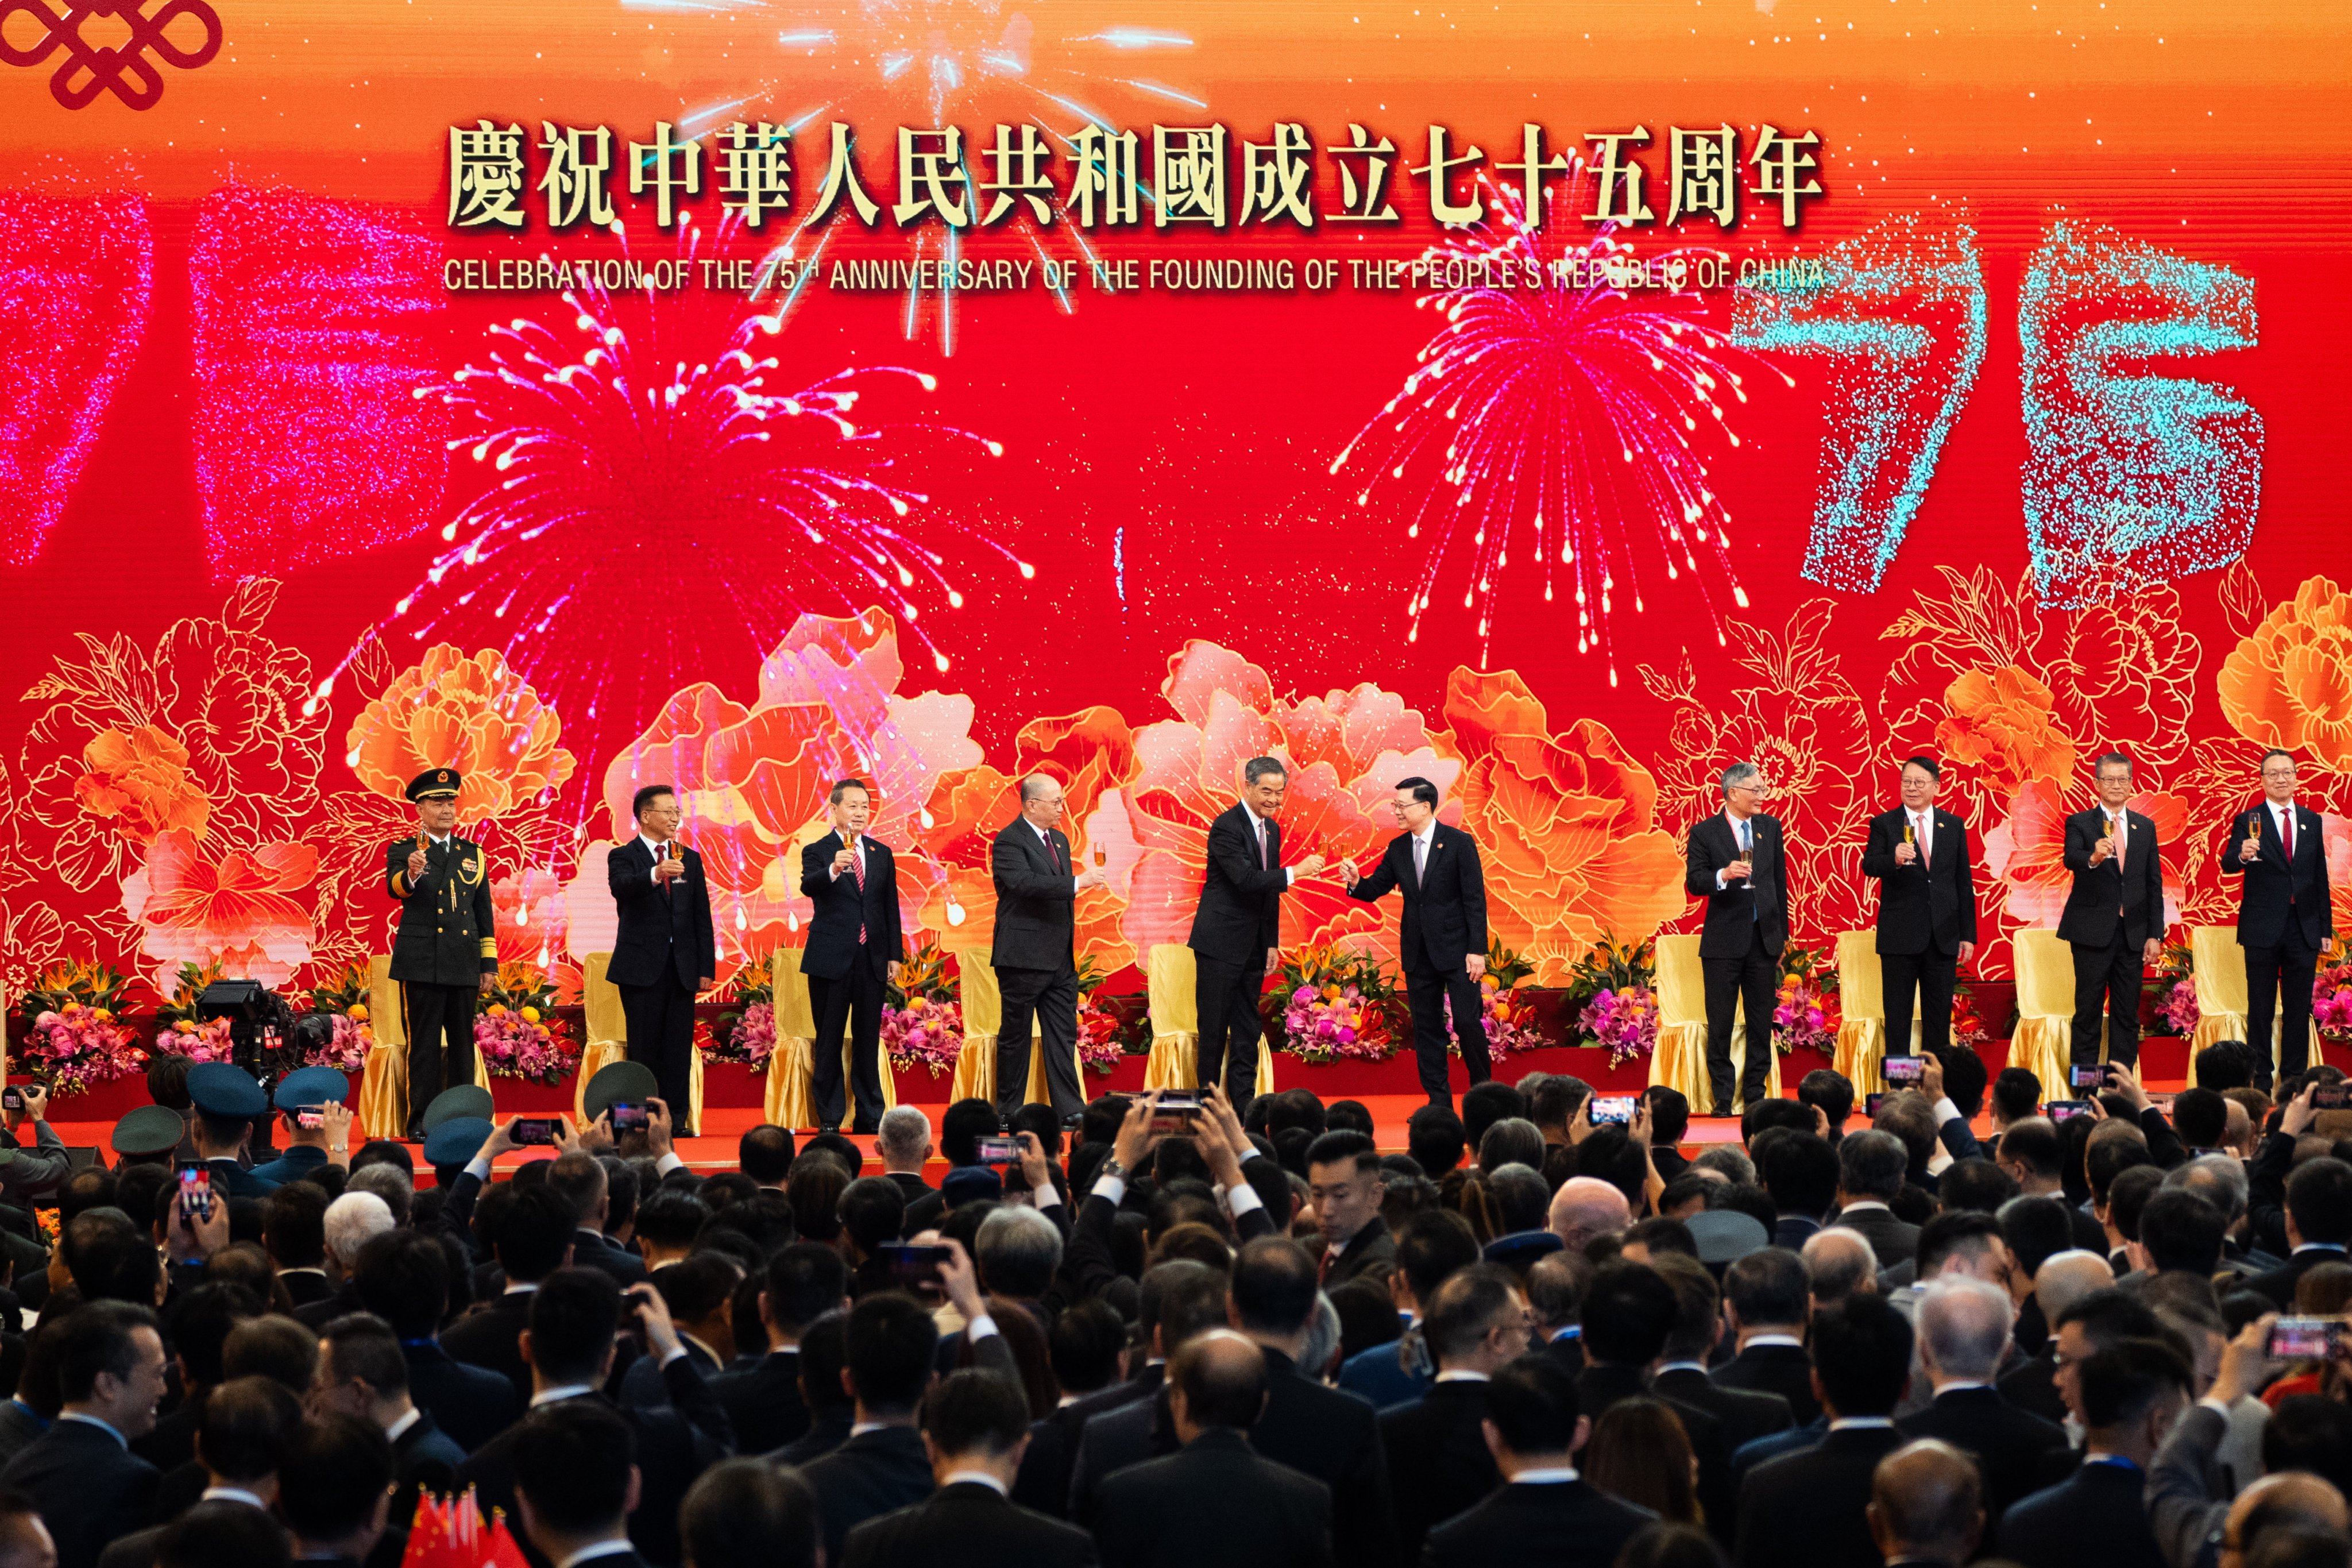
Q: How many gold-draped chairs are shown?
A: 9